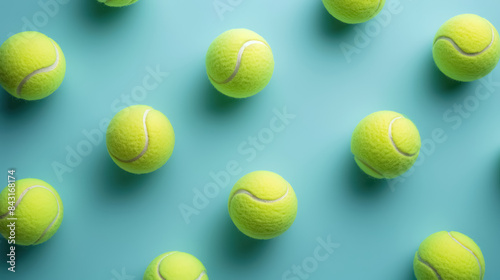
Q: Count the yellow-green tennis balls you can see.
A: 11